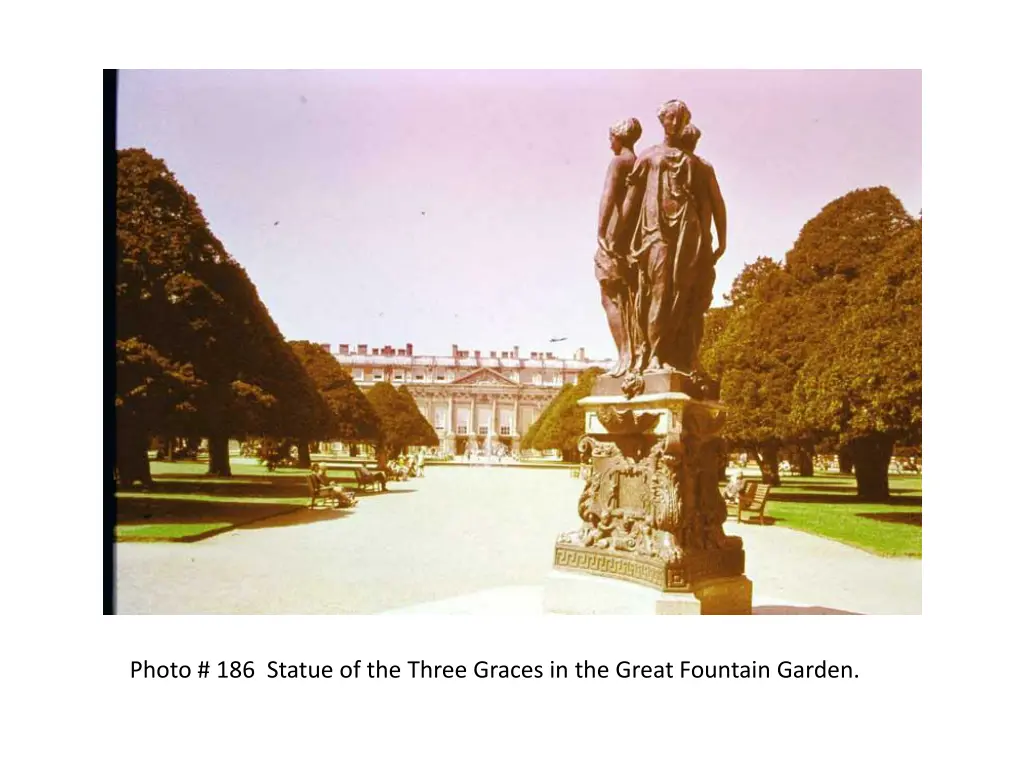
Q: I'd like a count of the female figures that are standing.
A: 3